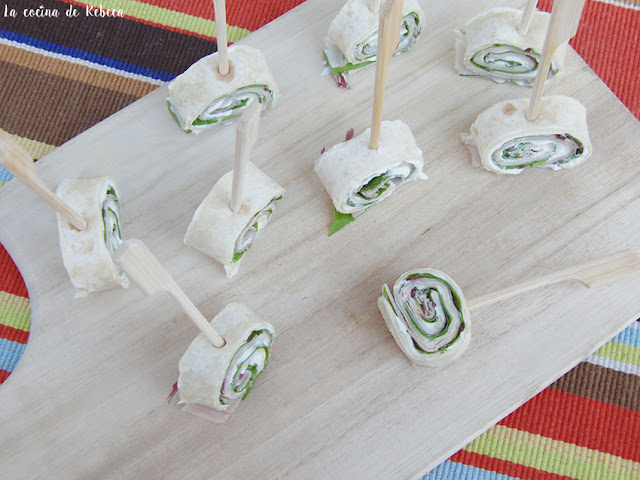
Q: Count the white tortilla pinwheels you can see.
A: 9